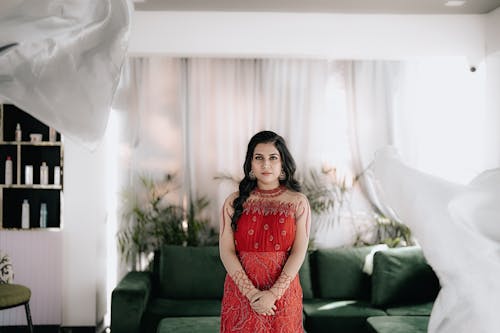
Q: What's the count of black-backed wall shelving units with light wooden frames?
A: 1